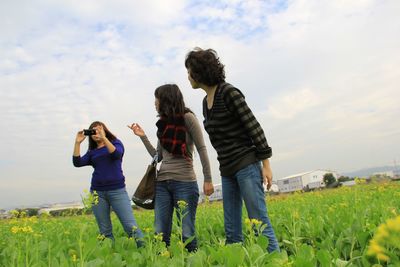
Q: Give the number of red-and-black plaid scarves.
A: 1